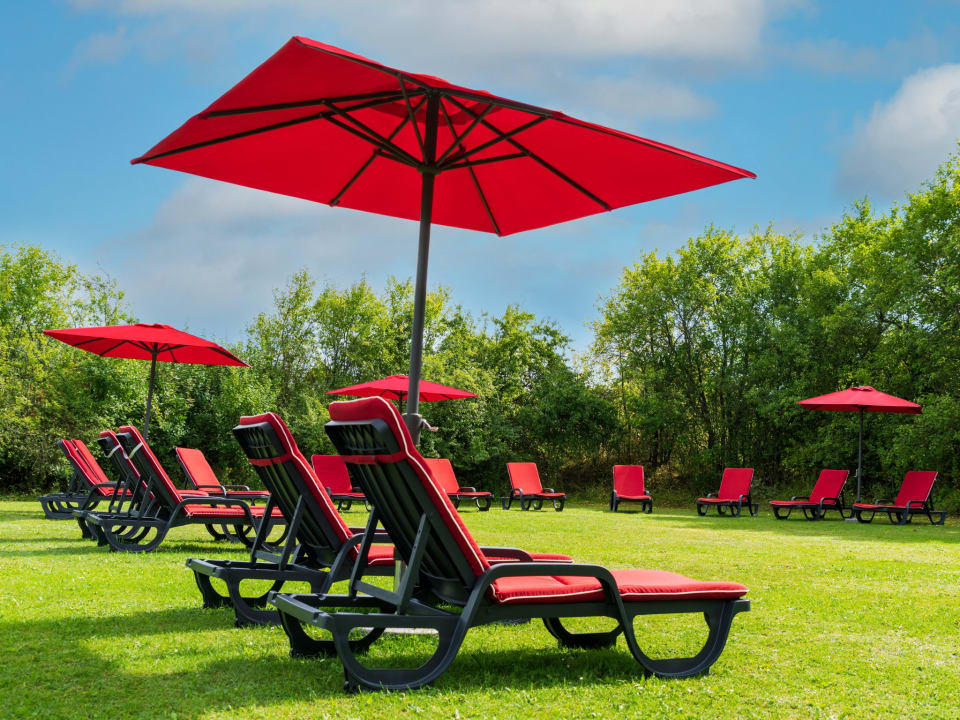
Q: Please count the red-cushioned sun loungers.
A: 14